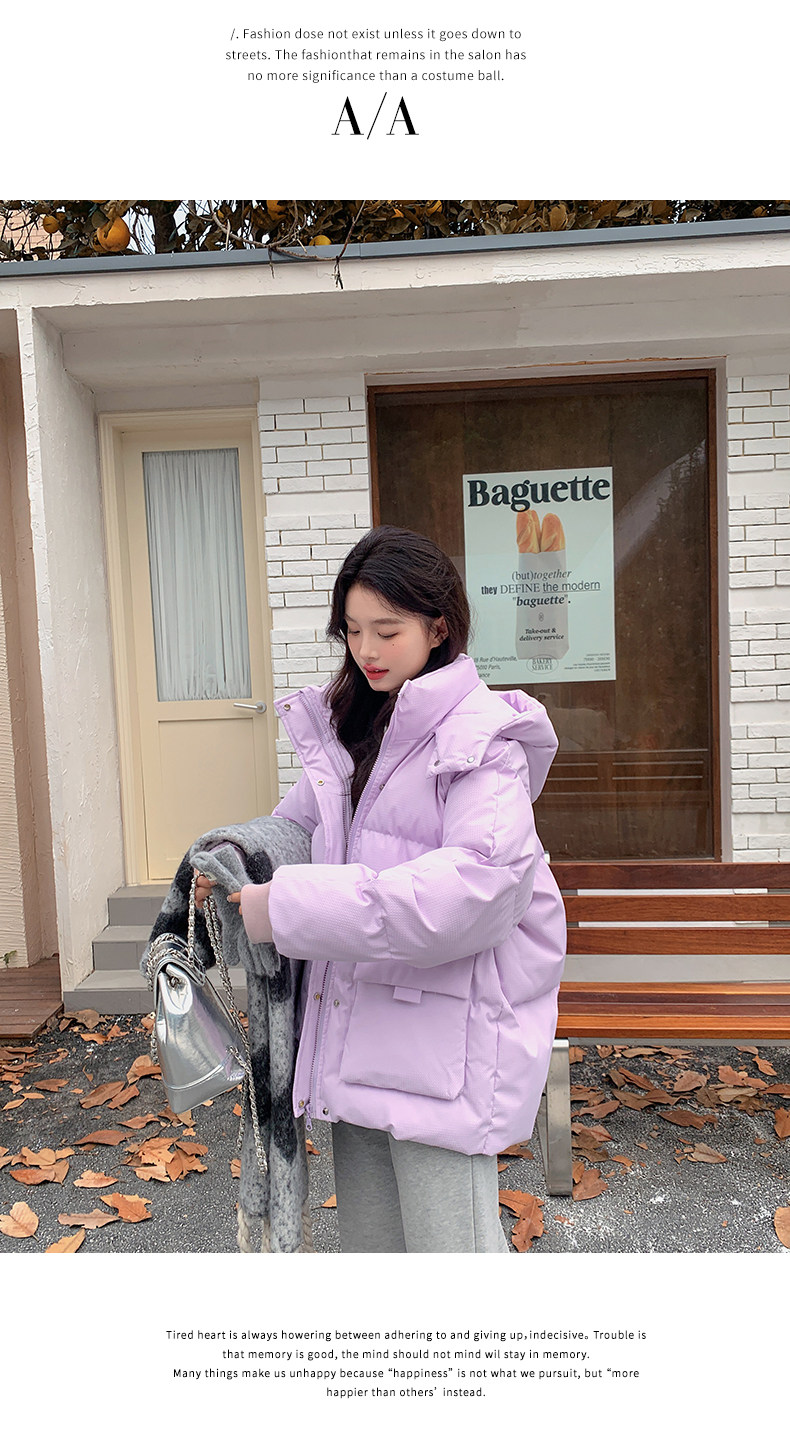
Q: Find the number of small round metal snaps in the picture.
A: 9